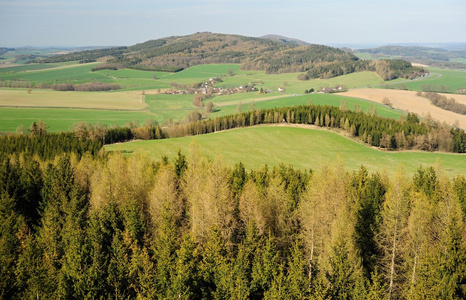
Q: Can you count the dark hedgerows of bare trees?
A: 2